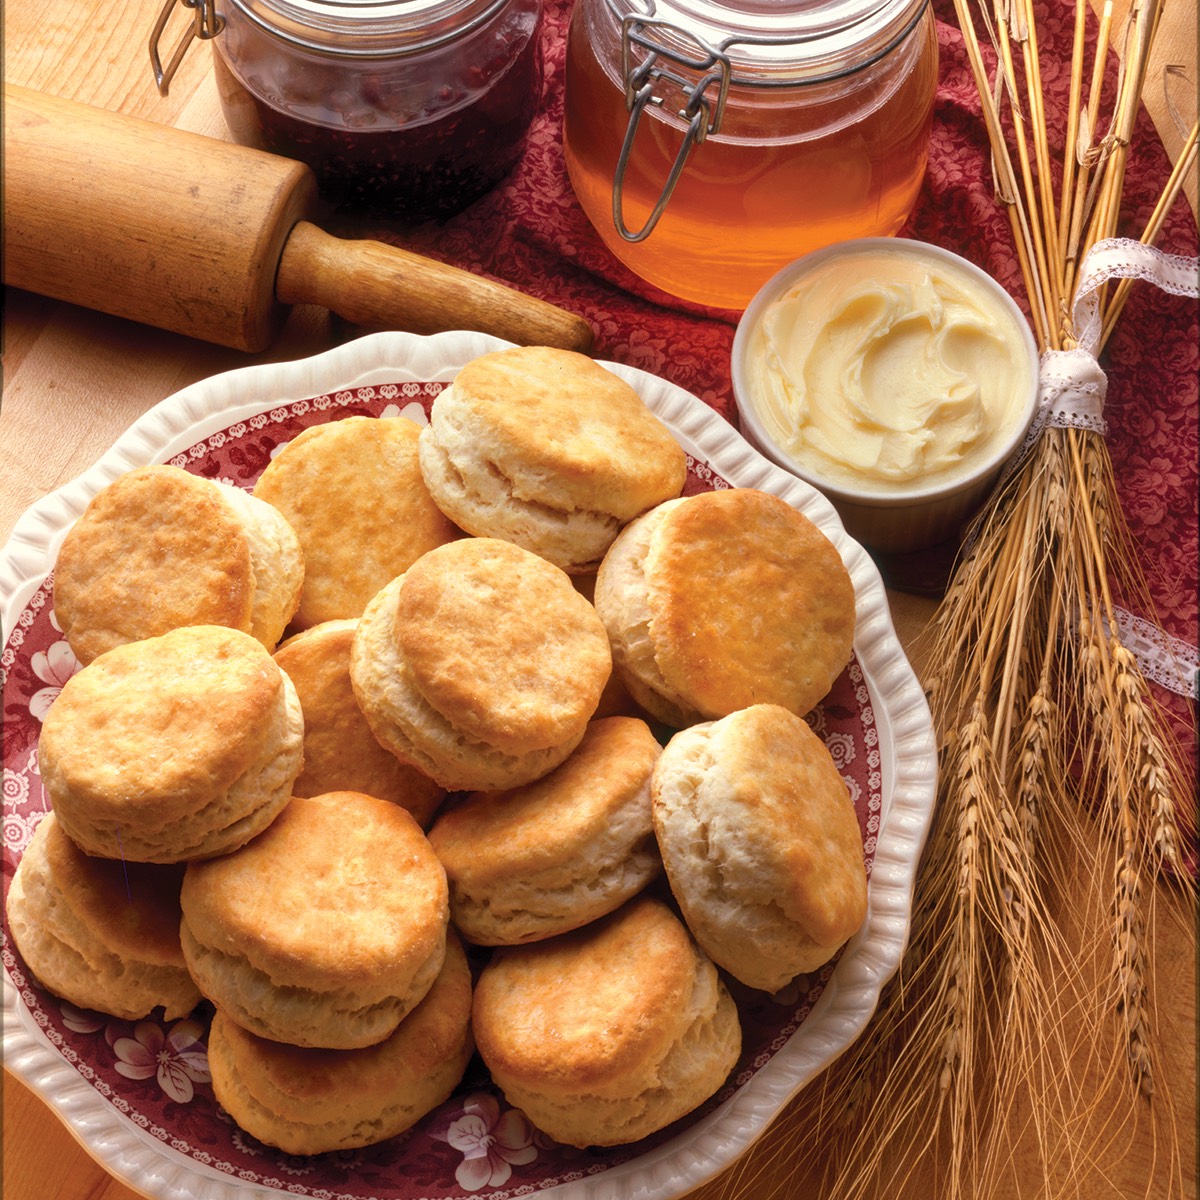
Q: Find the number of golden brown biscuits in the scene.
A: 13